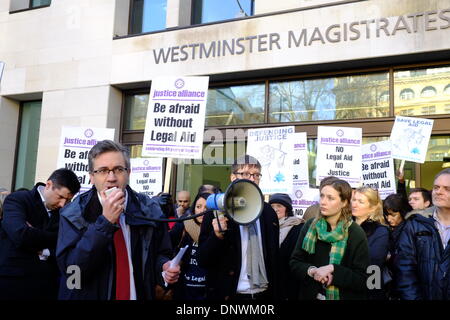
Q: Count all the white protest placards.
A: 9